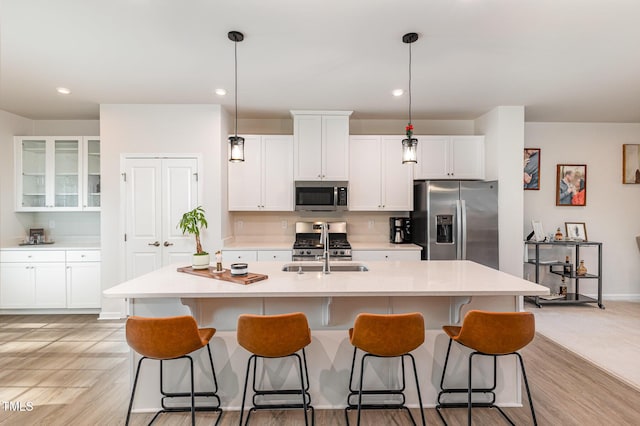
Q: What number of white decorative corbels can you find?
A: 3